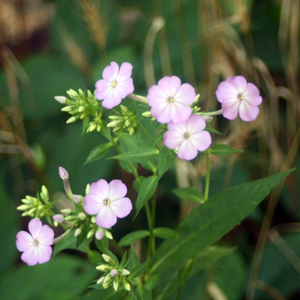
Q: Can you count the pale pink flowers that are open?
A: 6